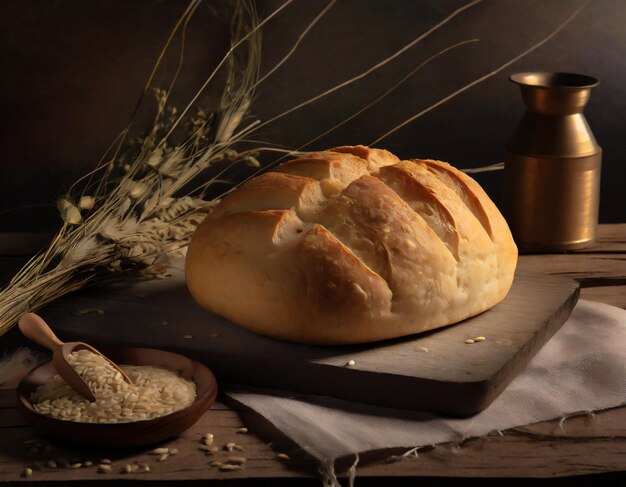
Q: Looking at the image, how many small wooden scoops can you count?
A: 1